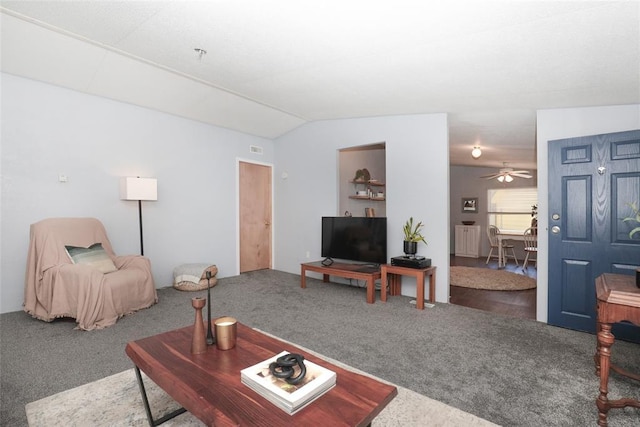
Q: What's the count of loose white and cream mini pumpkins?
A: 0